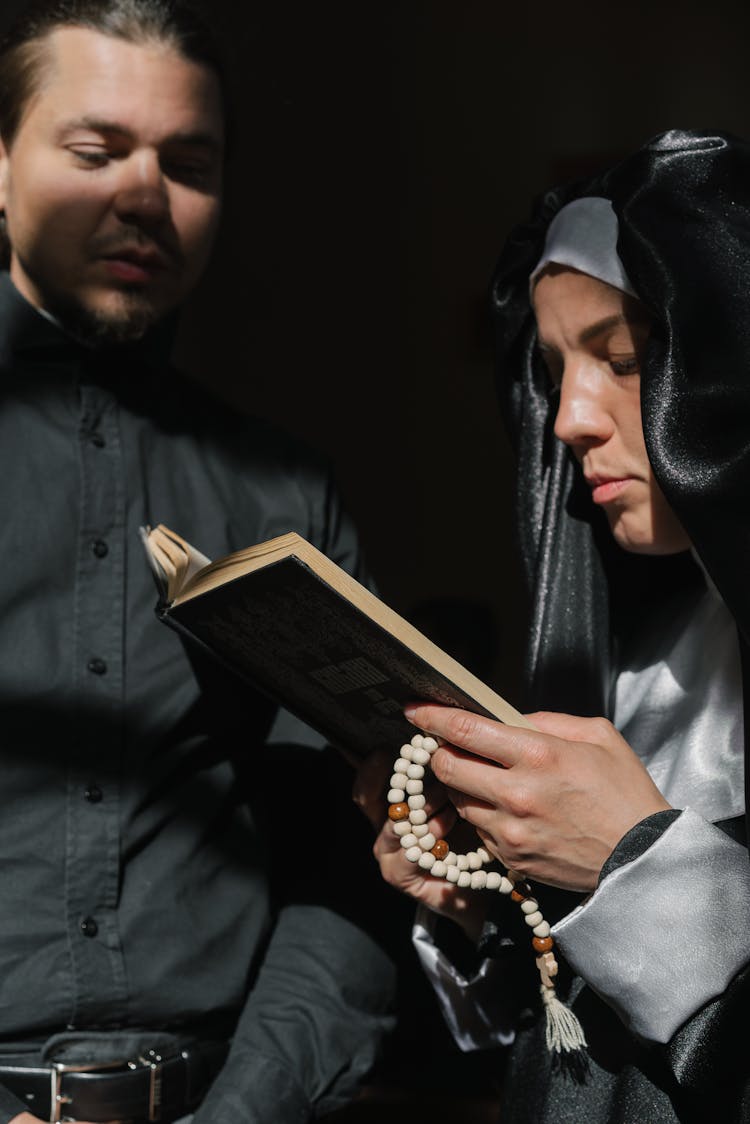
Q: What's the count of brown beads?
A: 4